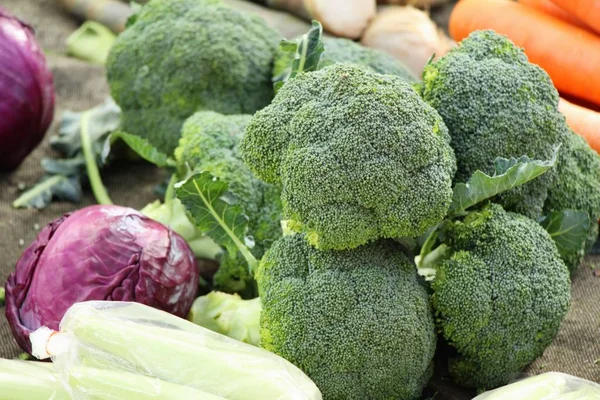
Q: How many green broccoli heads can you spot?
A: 8